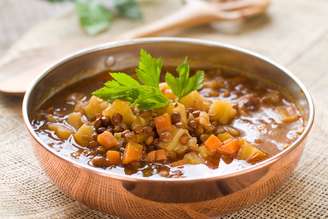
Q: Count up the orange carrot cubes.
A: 7